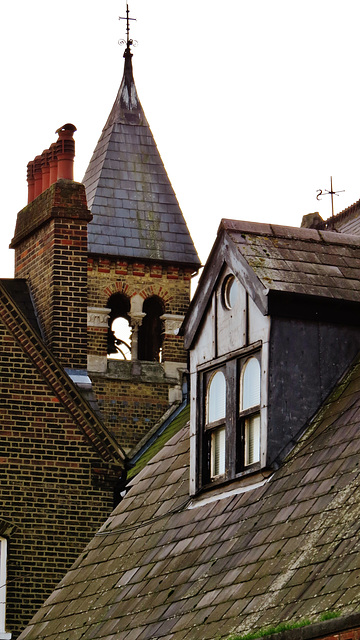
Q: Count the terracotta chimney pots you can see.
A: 5